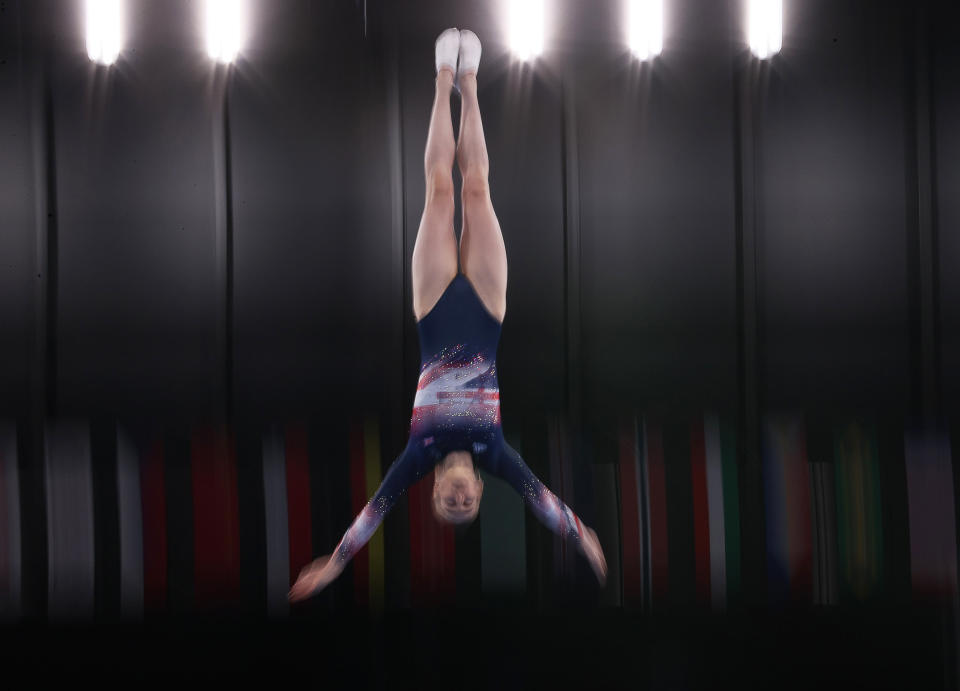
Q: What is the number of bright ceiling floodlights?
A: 5